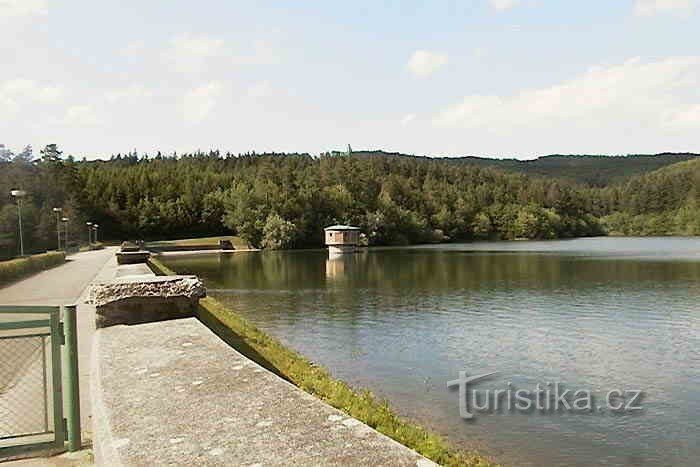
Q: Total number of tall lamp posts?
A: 5